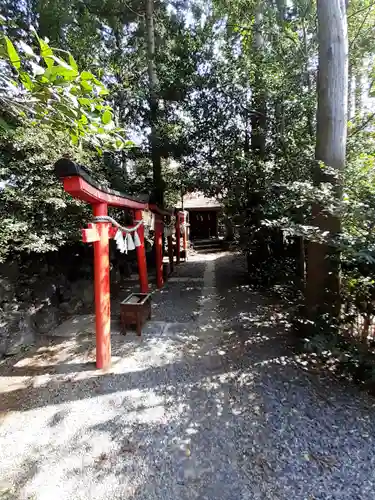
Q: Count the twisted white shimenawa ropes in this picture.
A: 1